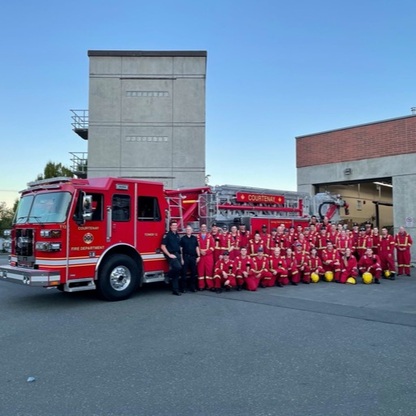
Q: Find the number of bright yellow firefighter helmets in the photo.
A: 5